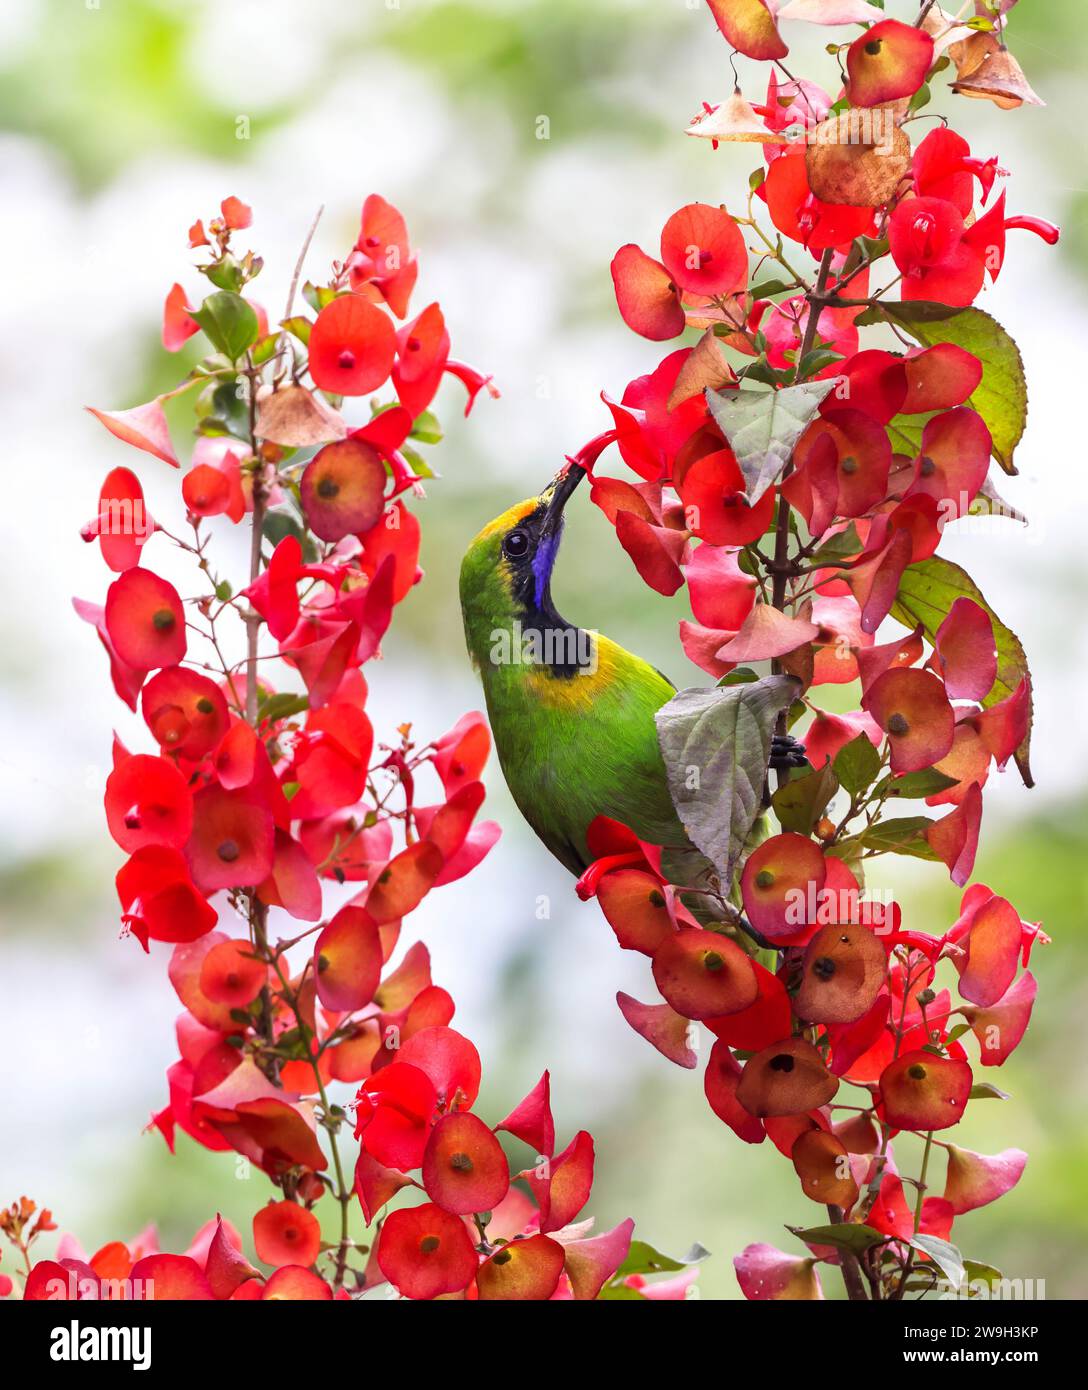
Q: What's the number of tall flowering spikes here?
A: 2